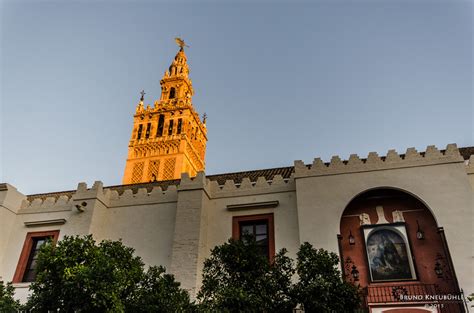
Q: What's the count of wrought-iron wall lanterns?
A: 4